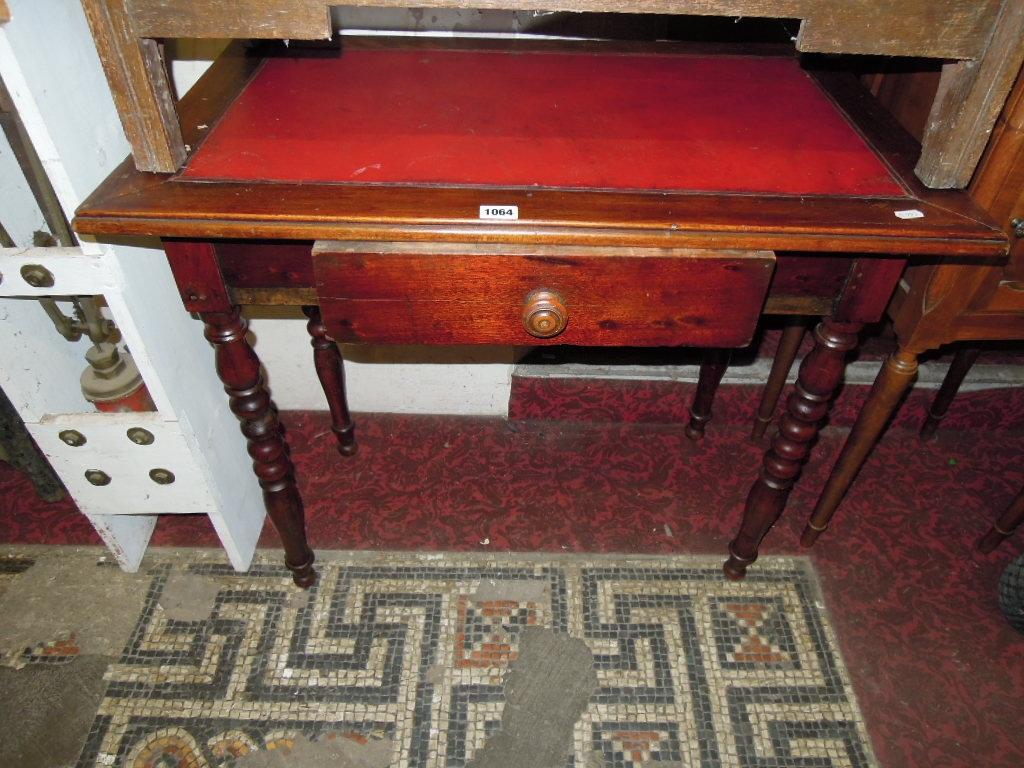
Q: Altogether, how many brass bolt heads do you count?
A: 5